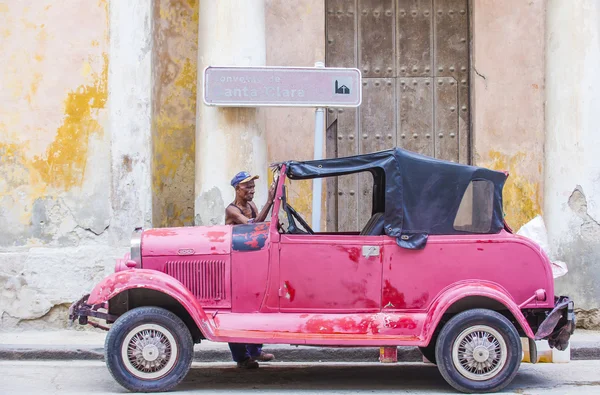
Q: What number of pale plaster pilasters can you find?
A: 3